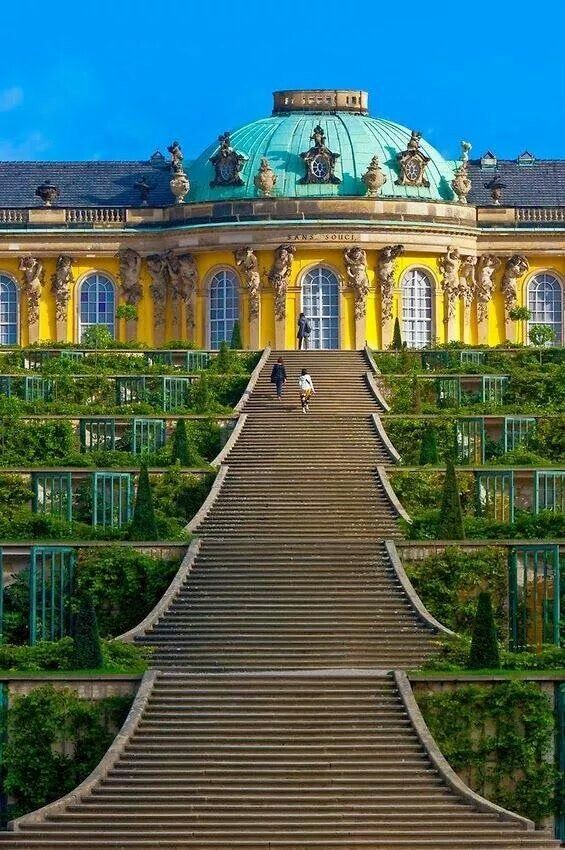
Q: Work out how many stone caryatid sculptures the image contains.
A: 14